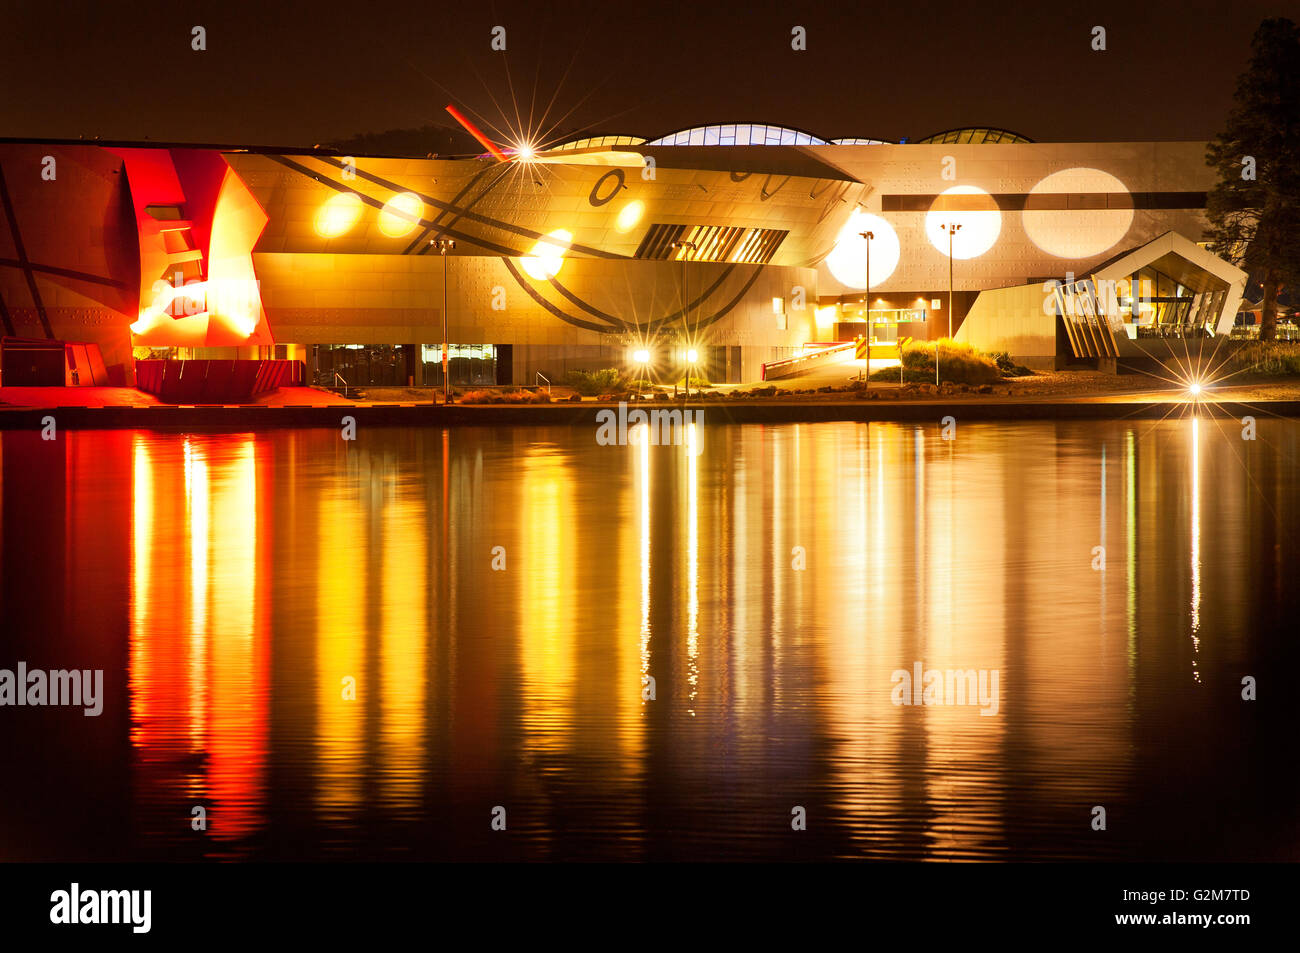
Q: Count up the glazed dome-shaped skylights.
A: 4